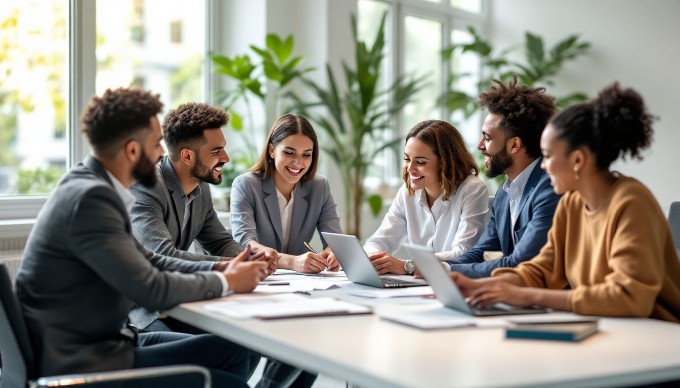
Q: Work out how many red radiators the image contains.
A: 0